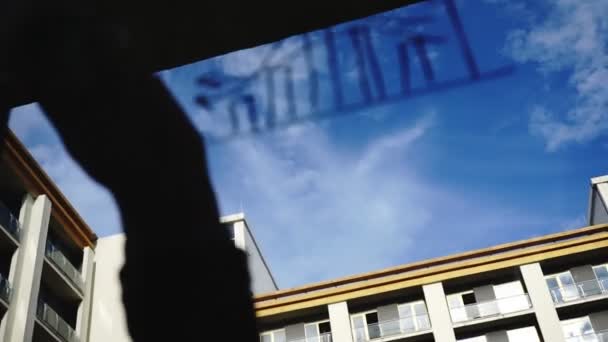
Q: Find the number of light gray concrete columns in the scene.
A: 5